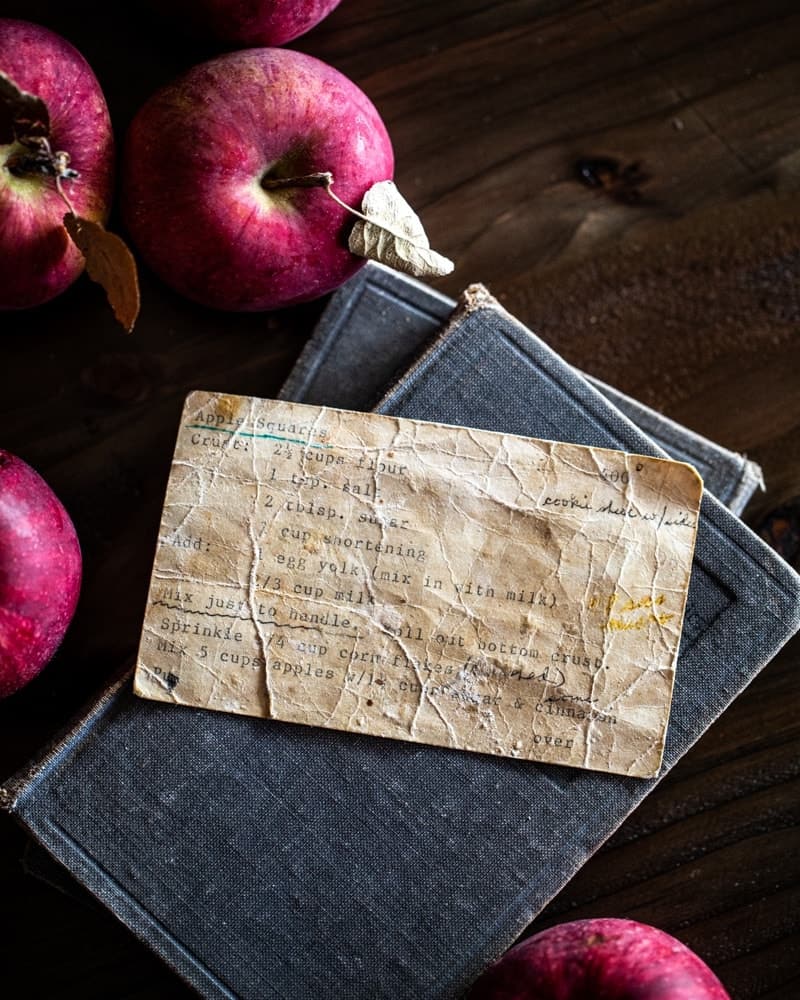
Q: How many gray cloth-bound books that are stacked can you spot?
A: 2